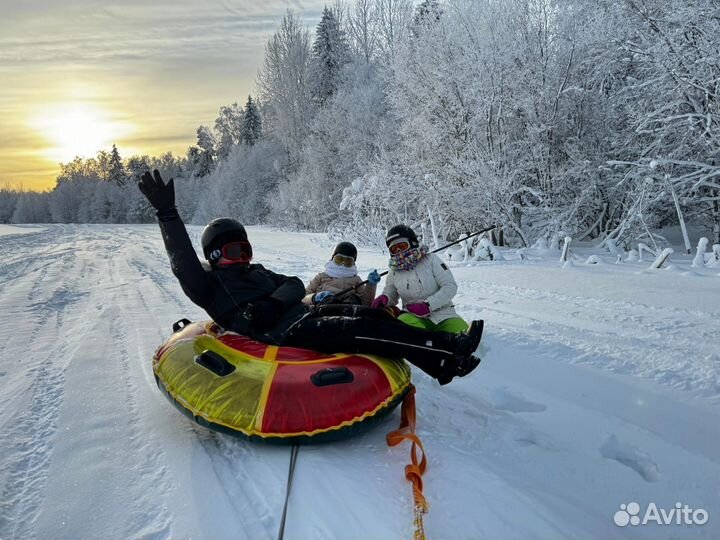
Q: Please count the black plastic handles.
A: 3